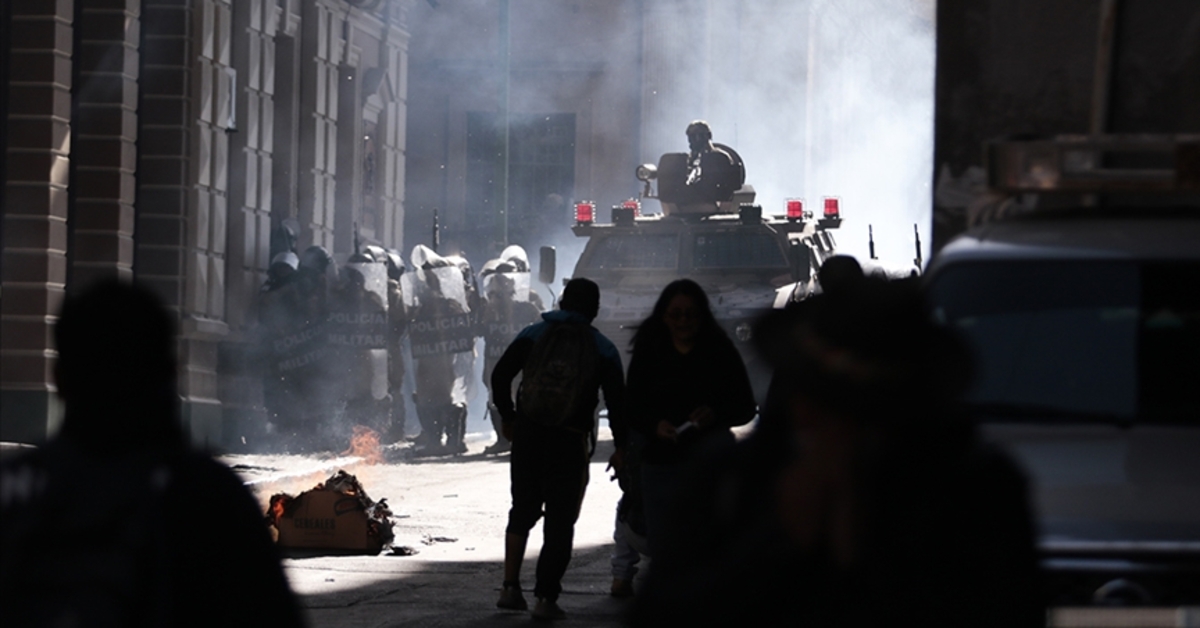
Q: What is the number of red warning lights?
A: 4